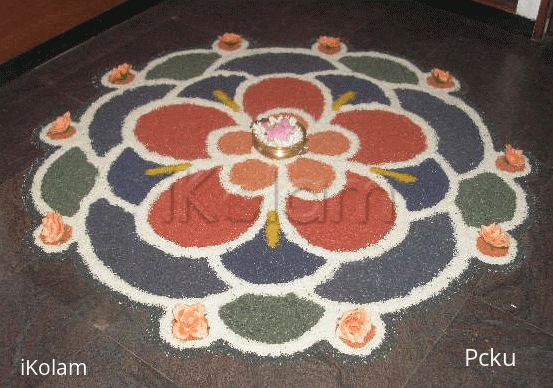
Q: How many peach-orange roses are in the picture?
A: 10